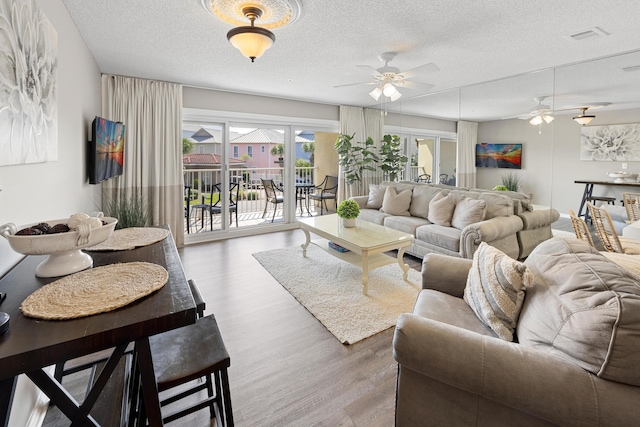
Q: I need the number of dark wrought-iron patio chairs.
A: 4